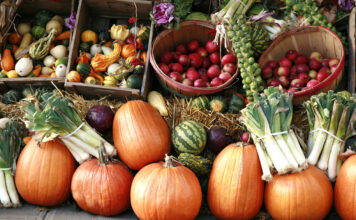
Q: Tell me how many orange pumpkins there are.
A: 7